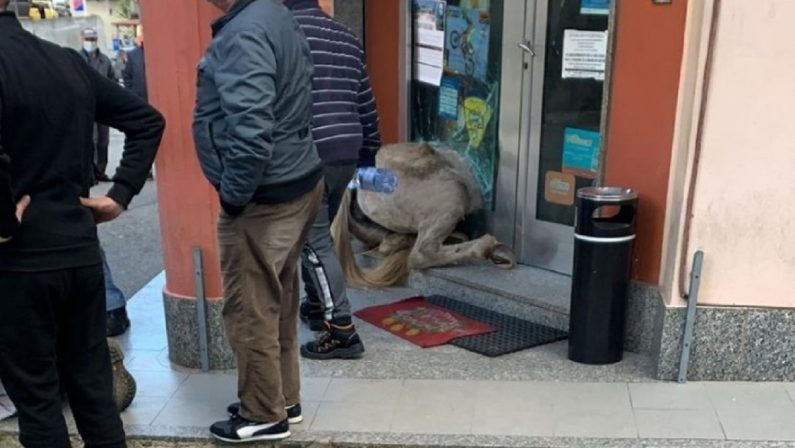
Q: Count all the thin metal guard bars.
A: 2